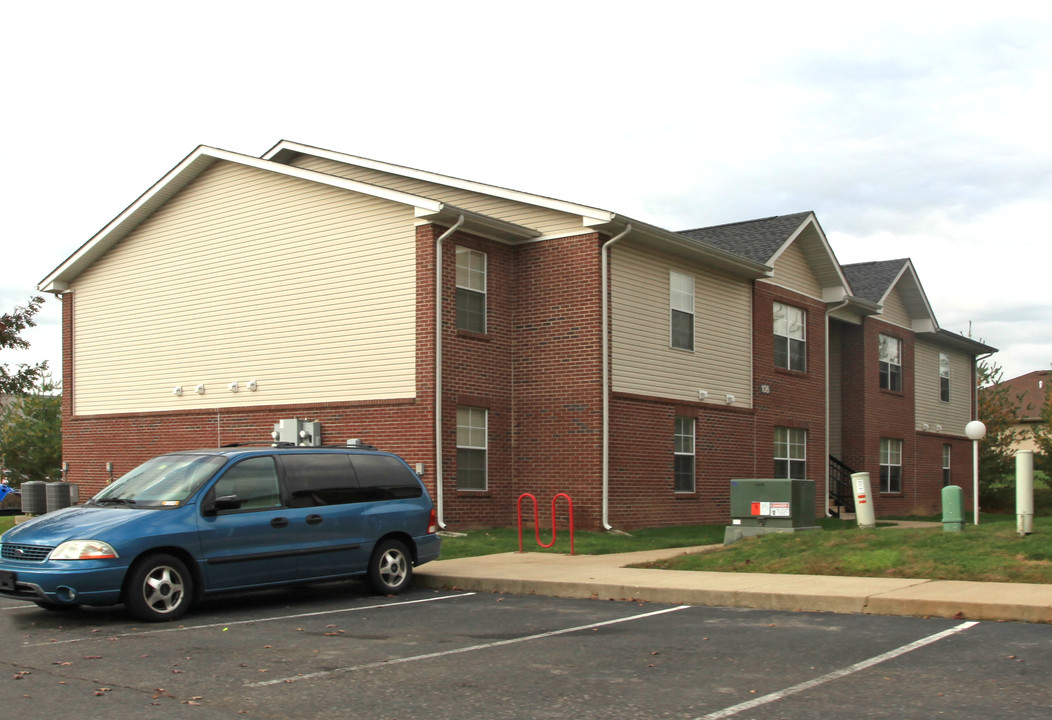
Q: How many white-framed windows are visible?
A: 10